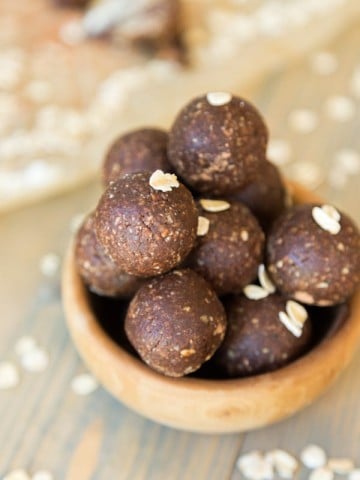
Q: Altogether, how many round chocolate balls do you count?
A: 9